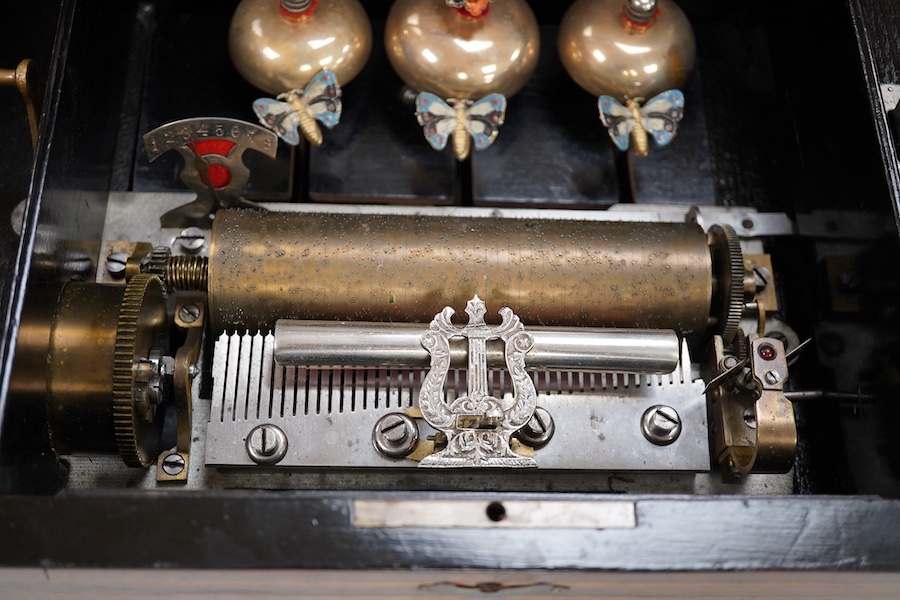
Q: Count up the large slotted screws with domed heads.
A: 4